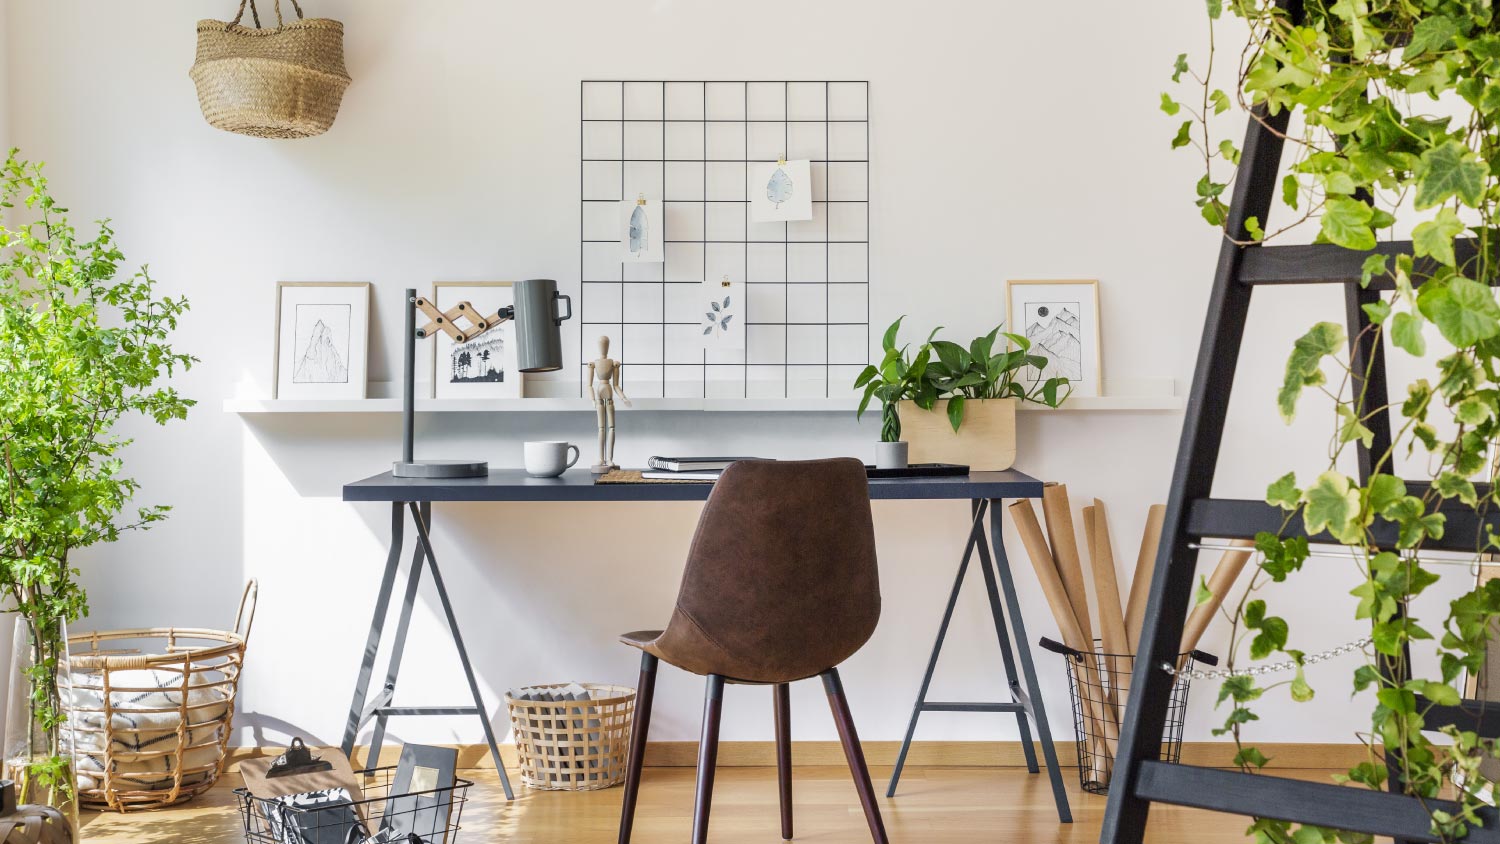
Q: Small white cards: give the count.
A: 3